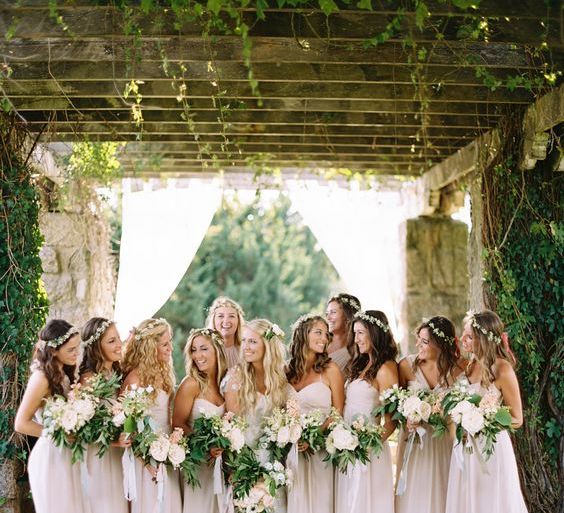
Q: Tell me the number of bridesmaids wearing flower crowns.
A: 10